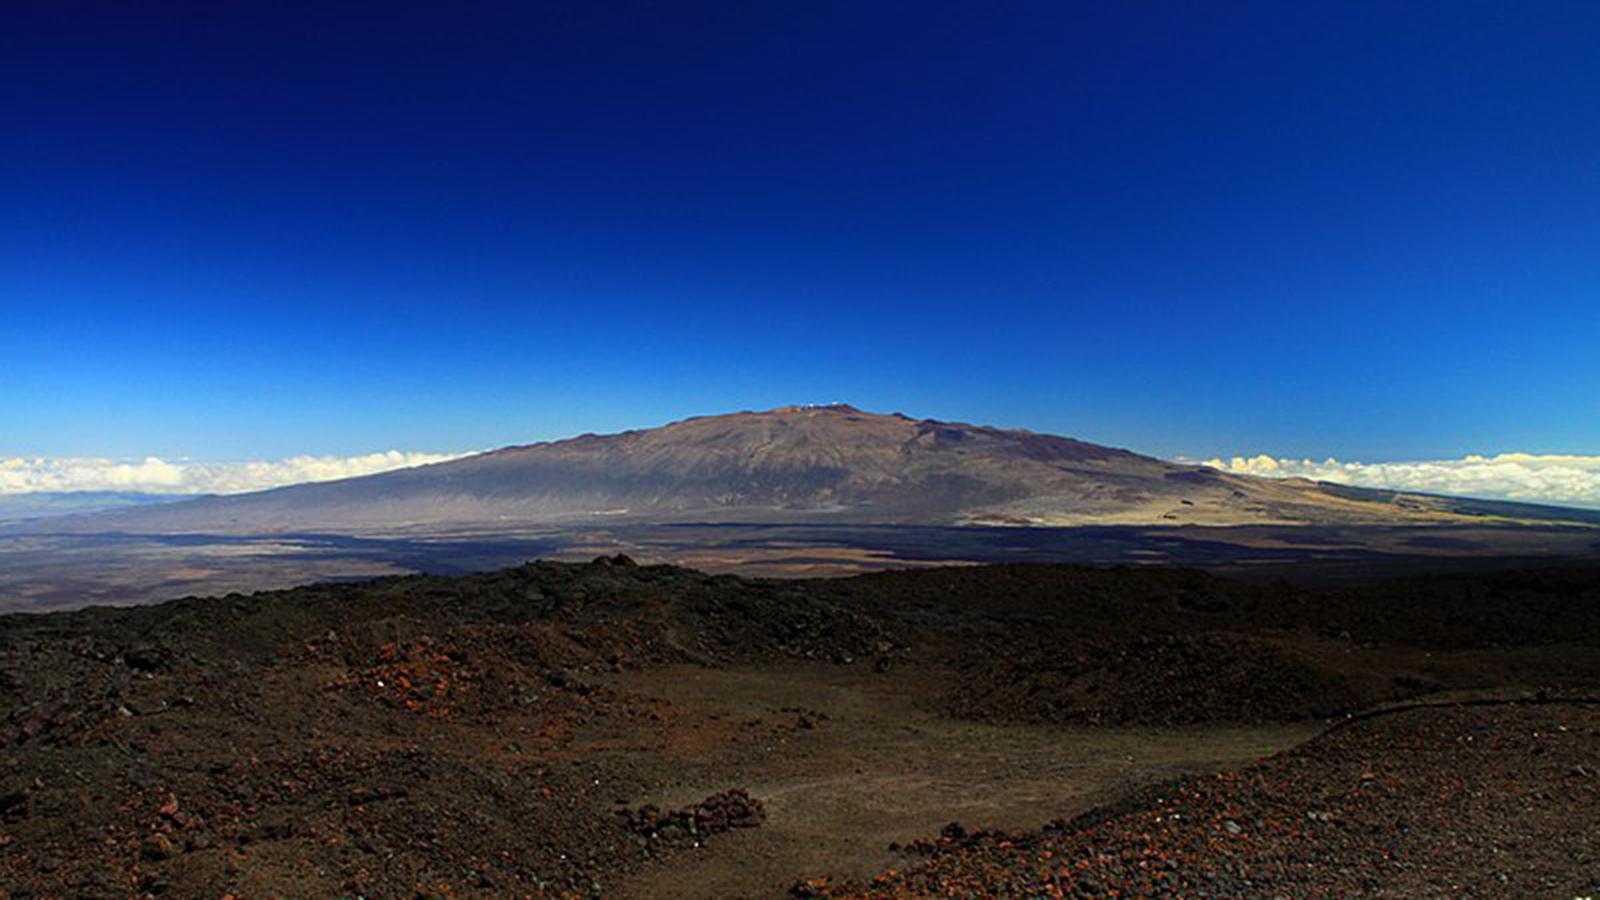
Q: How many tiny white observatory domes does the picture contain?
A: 2